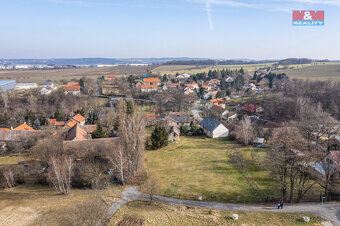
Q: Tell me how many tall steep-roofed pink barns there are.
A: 0